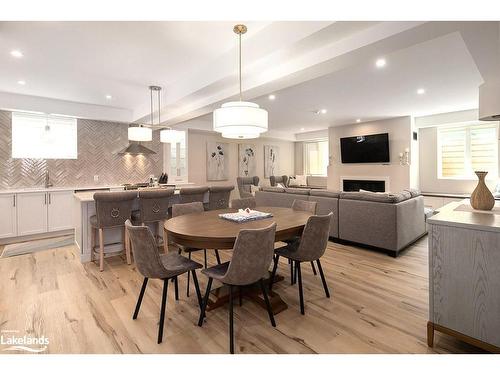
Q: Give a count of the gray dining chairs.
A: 6